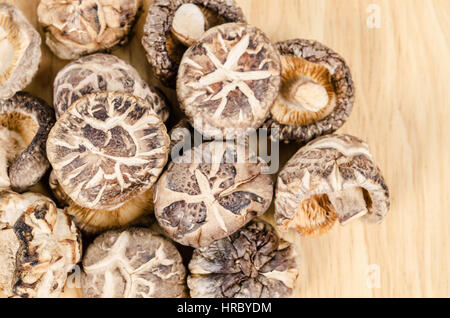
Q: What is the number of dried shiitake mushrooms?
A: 13